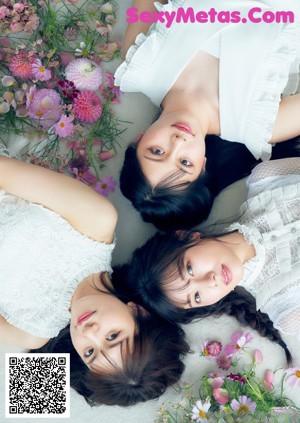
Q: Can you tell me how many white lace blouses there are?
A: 2